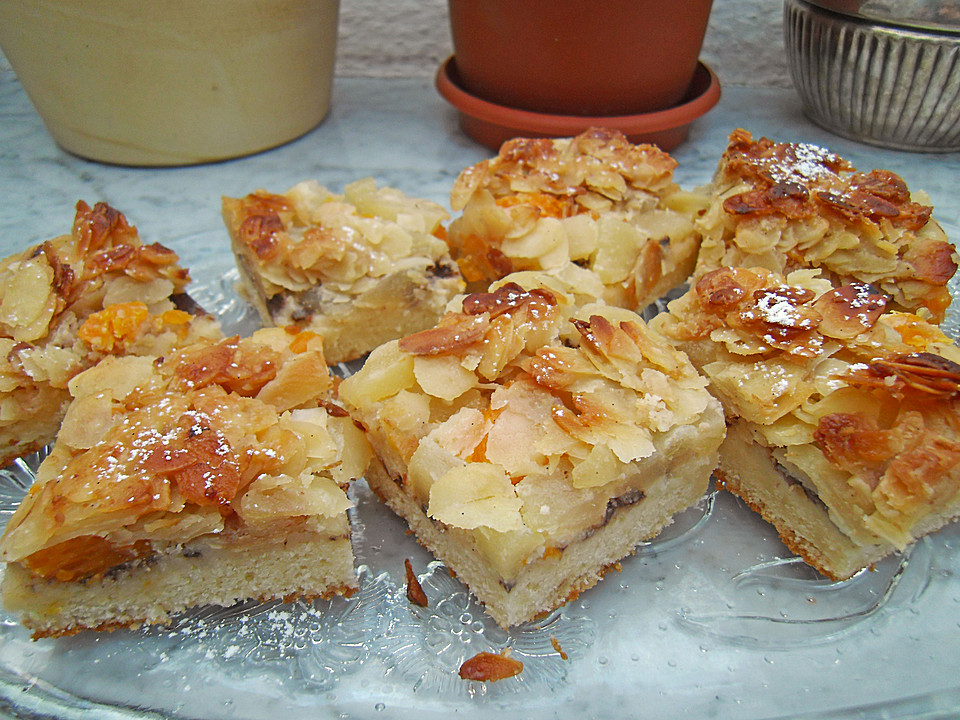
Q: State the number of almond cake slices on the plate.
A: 7